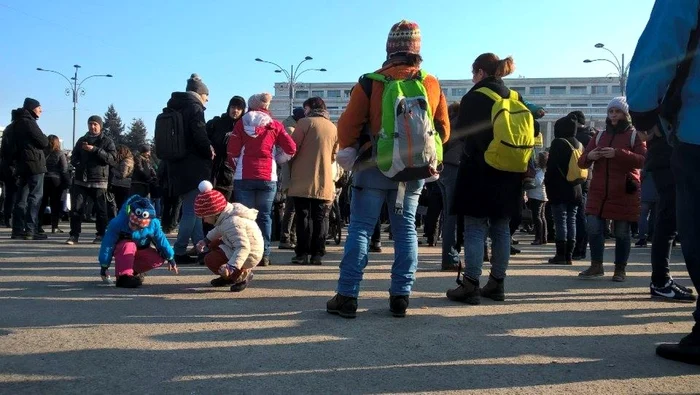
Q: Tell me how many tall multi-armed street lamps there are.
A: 3